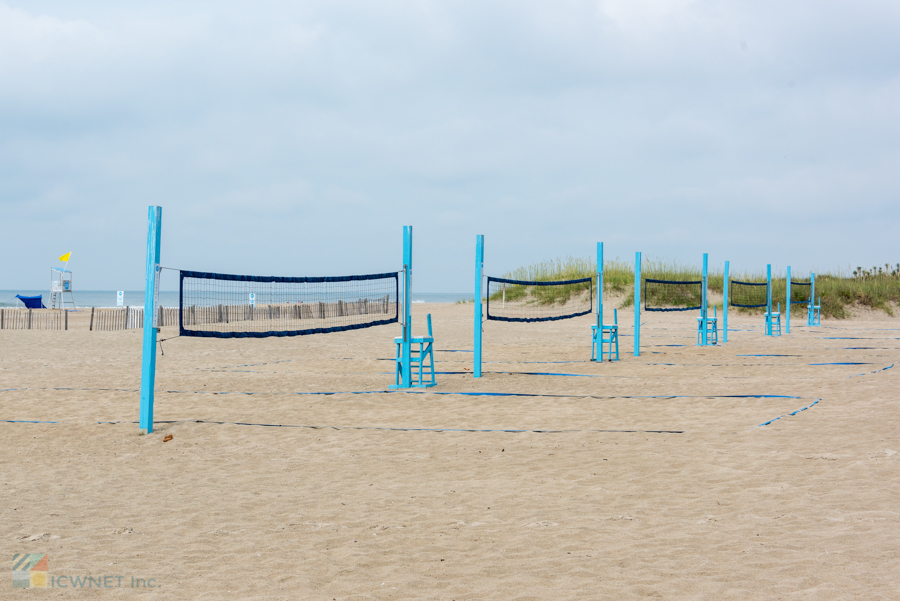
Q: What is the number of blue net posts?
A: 10